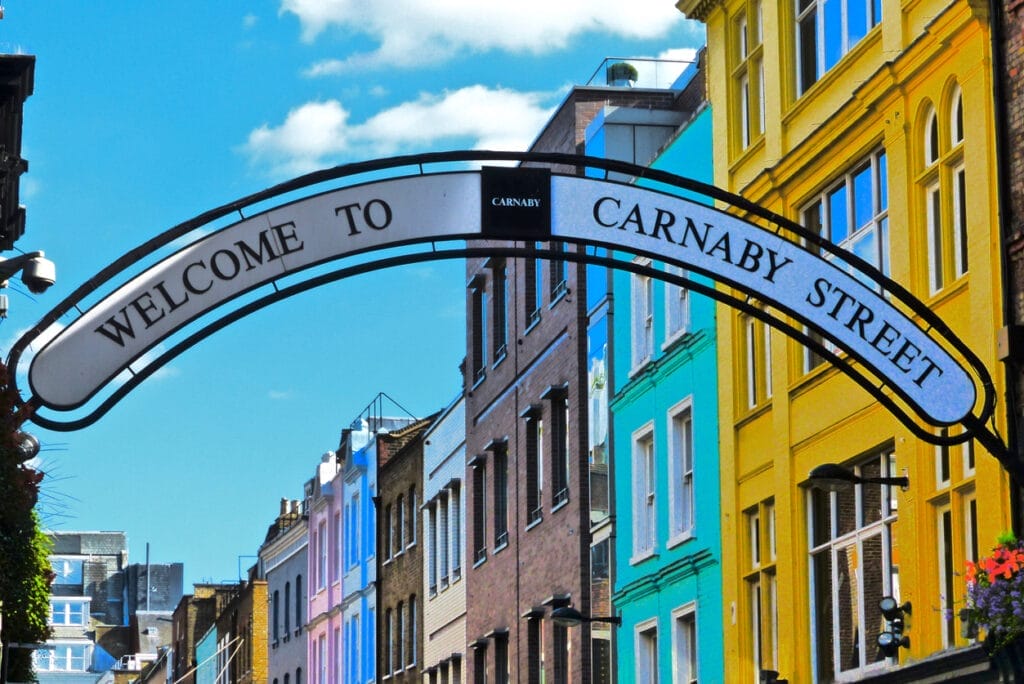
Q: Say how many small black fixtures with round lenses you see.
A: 2